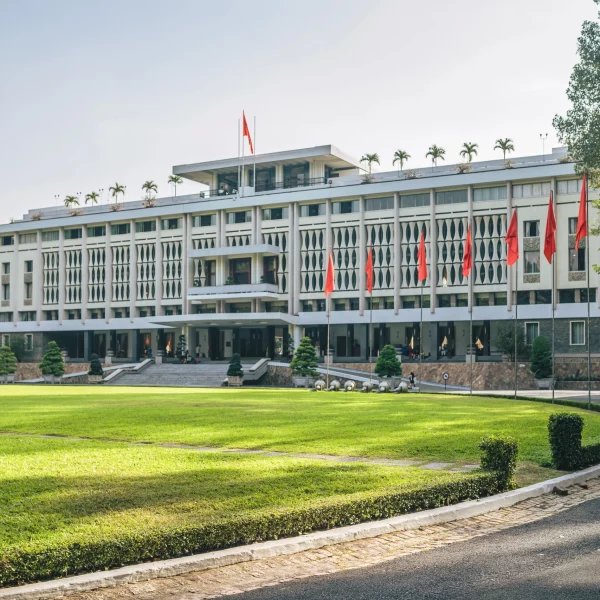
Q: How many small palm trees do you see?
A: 10